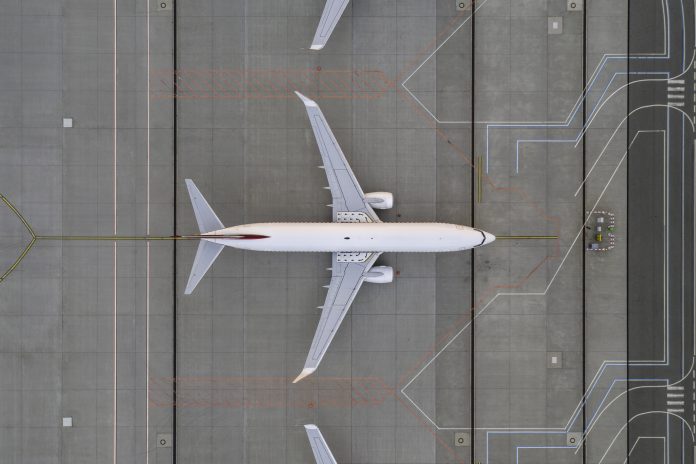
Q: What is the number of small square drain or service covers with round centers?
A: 6